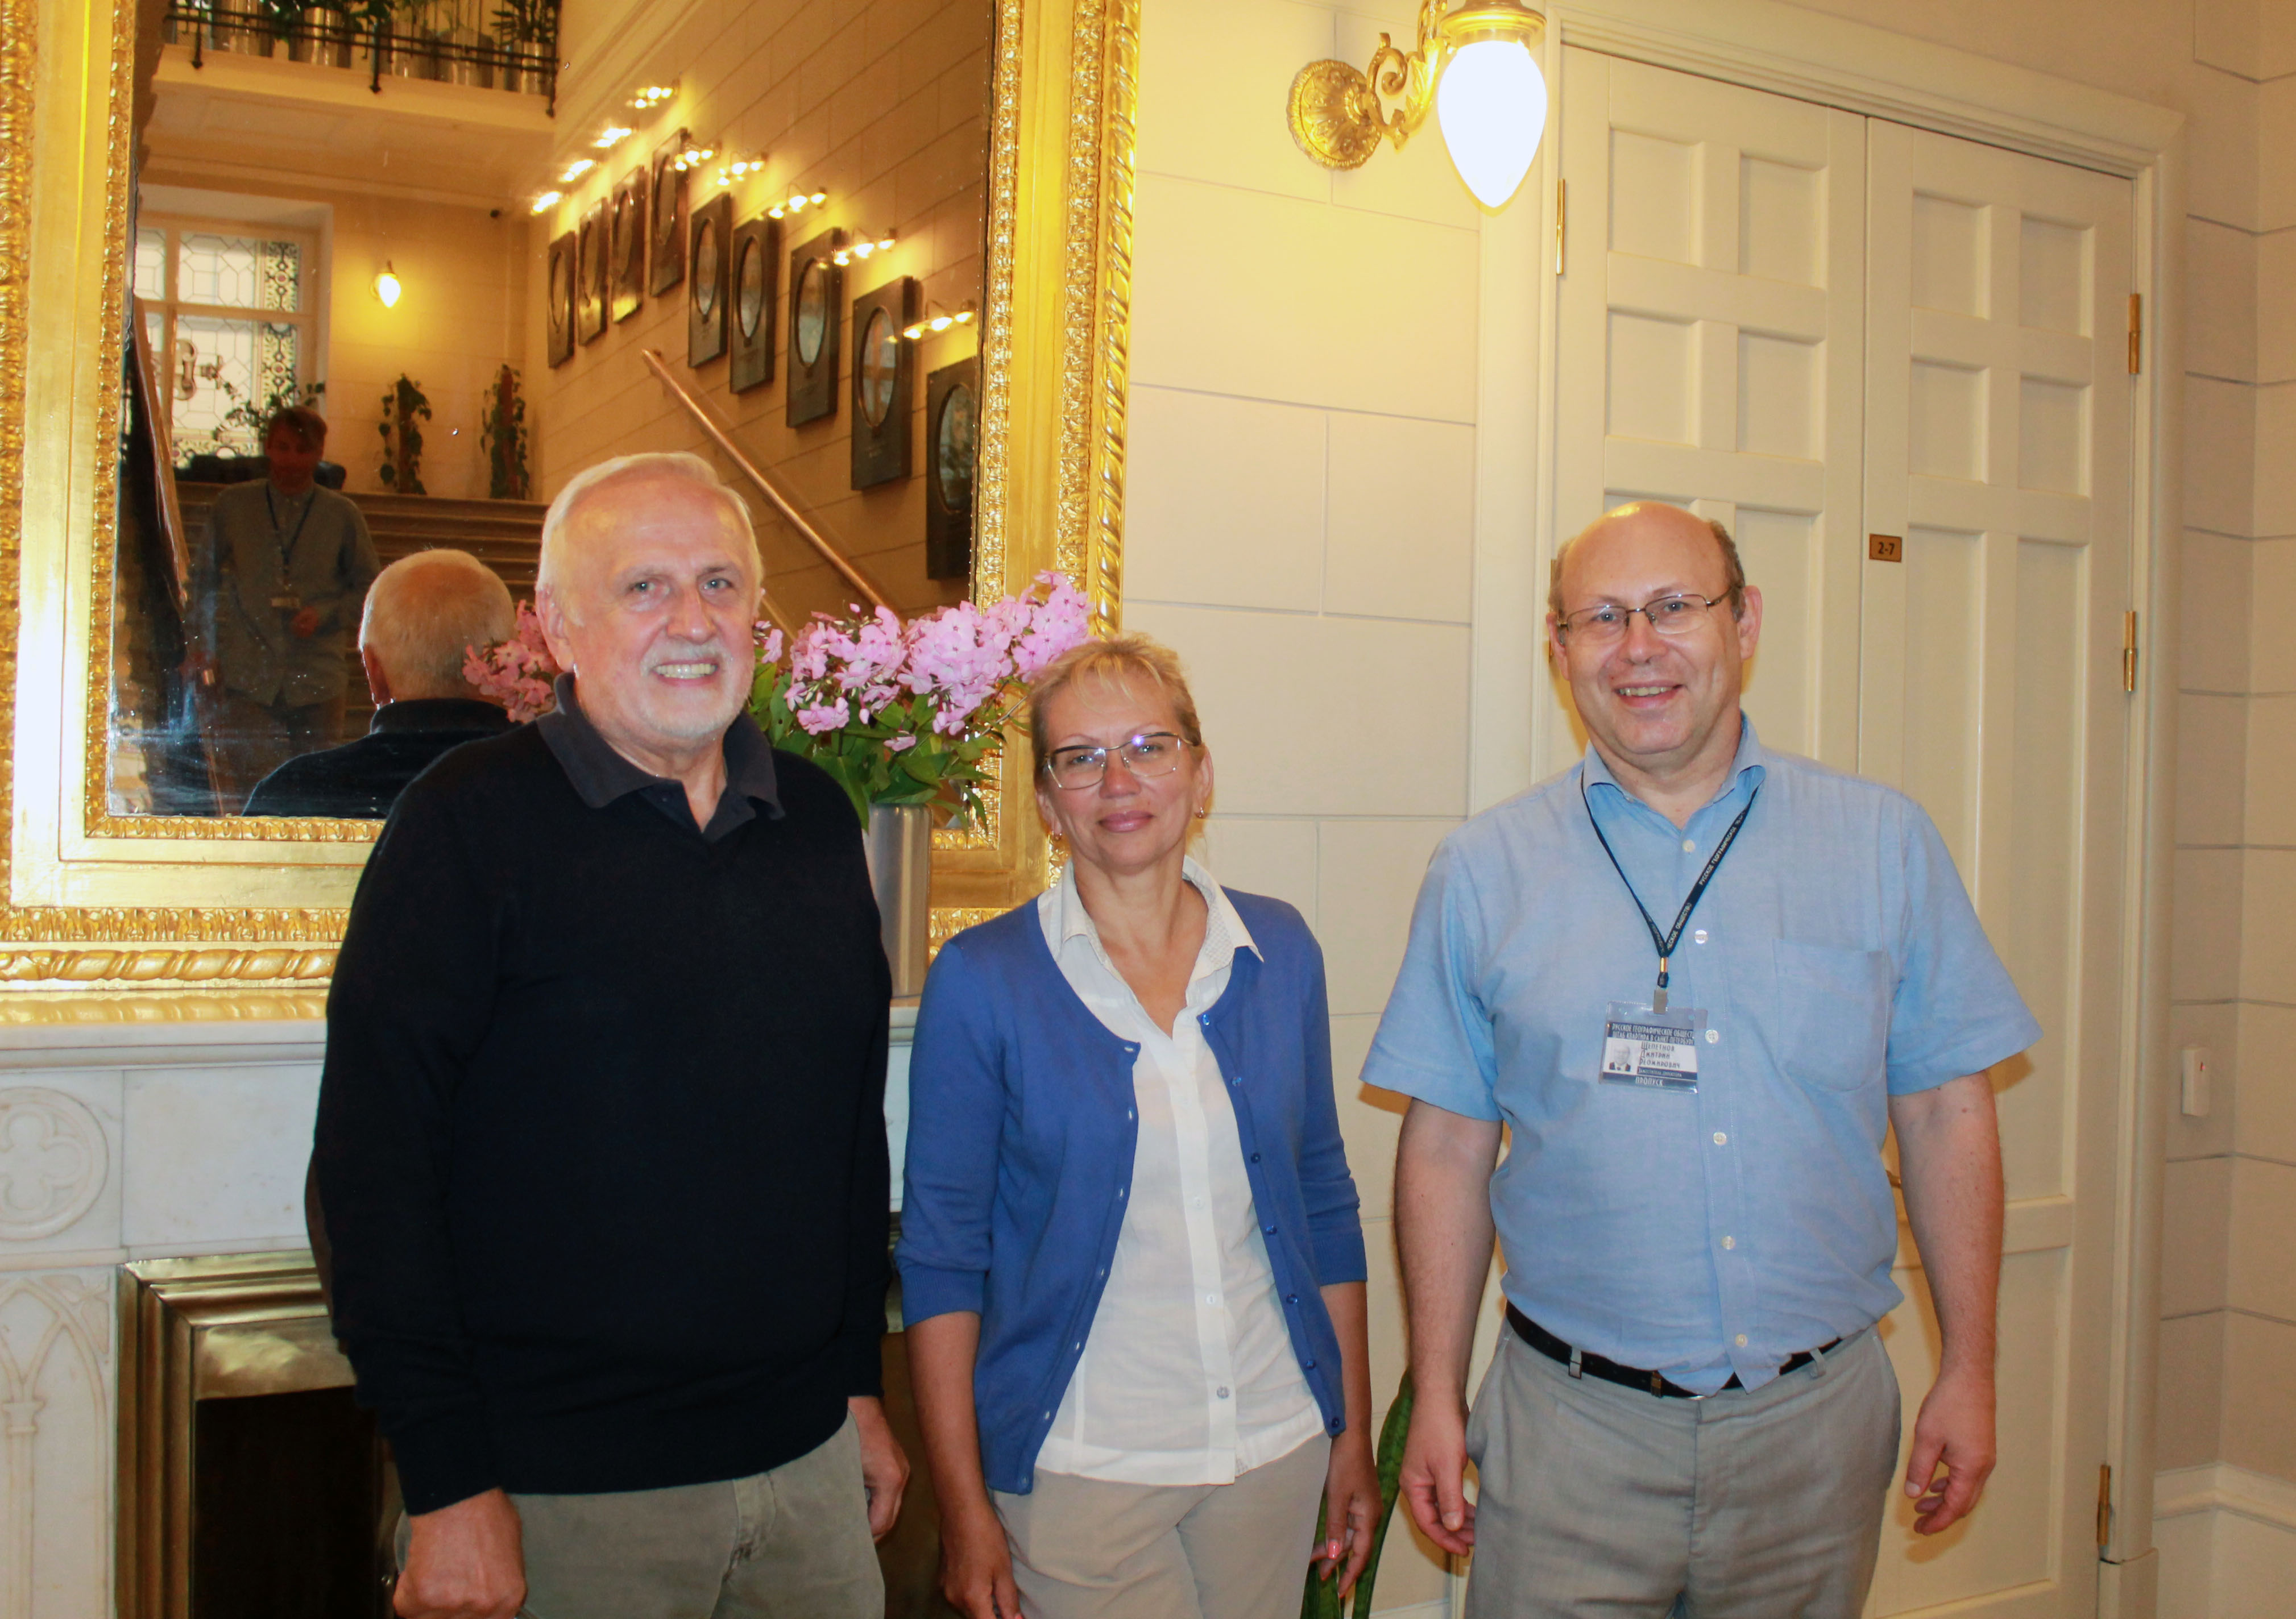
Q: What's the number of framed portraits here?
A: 9